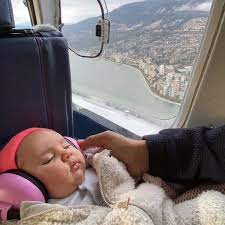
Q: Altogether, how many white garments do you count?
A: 2